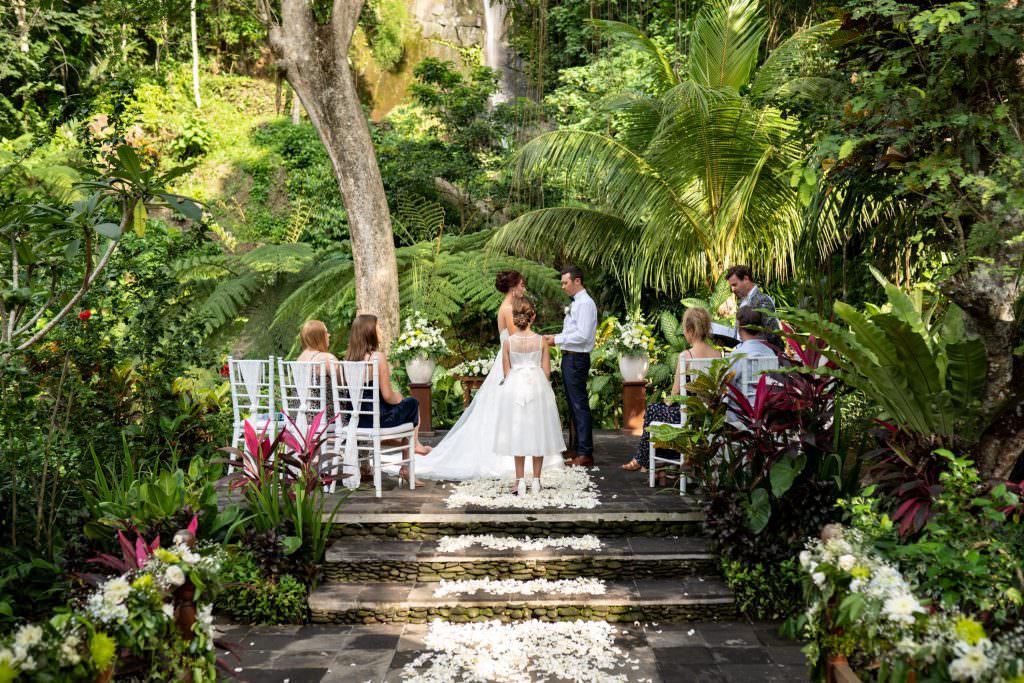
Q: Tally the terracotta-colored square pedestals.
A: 2